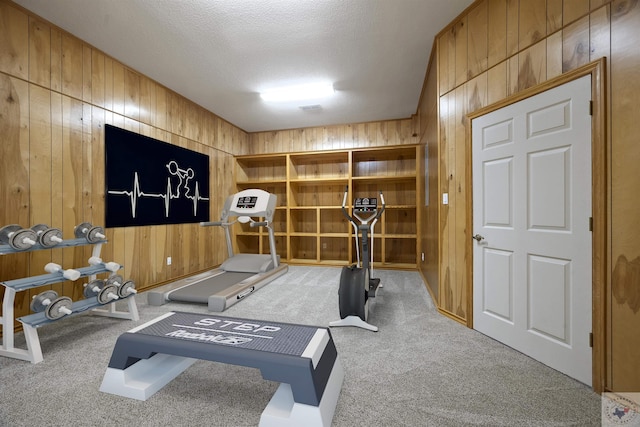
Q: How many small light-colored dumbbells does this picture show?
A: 2